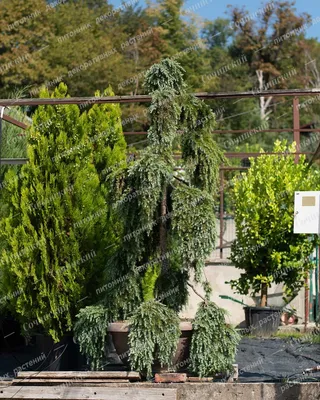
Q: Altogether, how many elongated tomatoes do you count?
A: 0